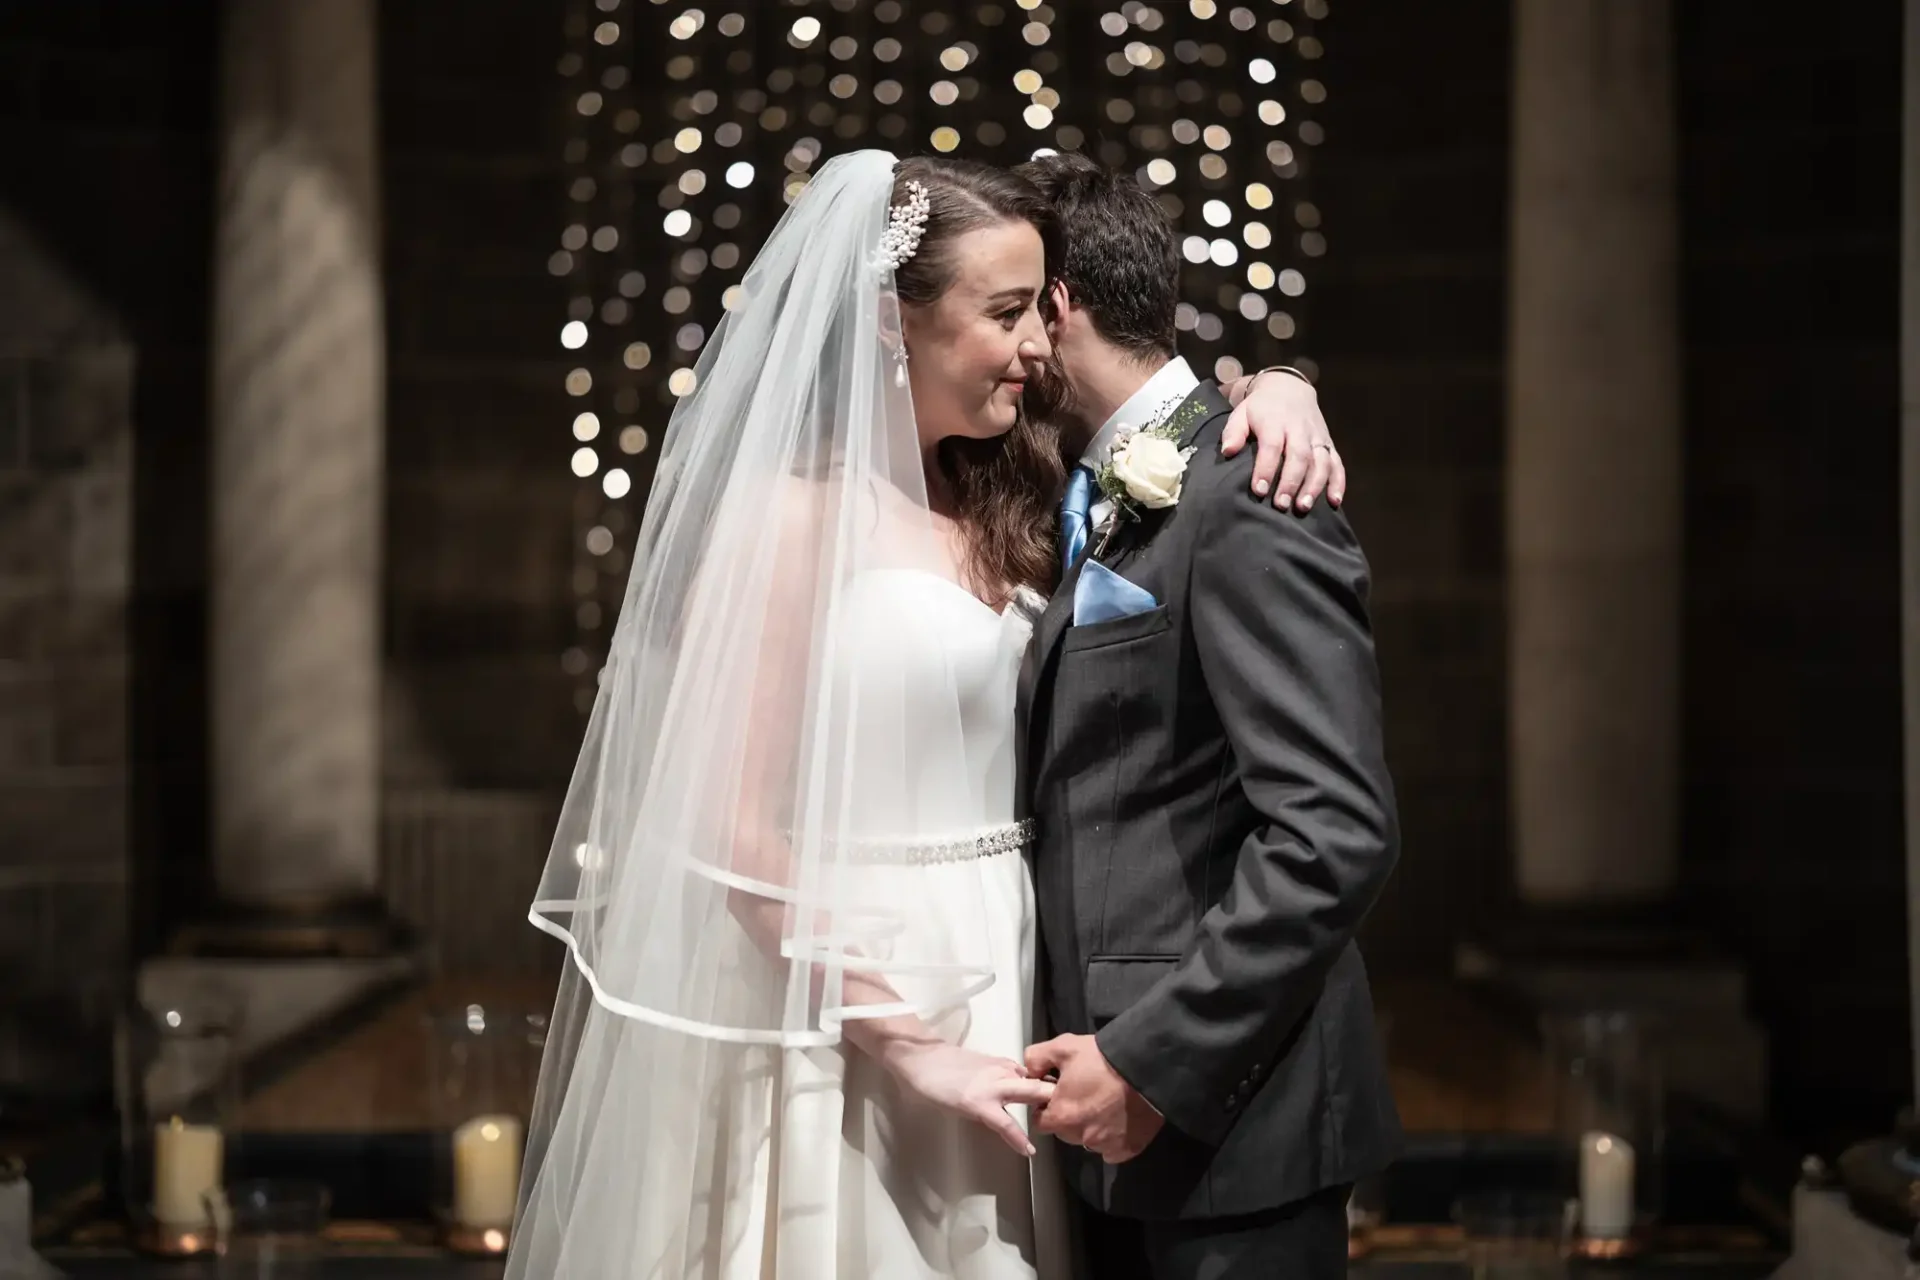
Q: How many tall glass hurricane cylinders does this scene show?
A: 3